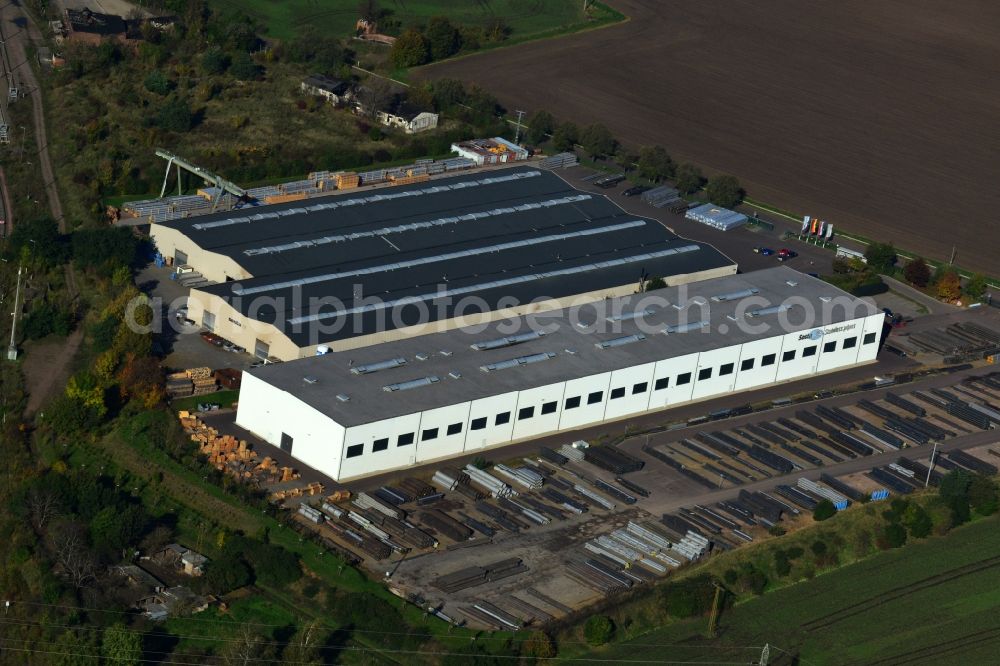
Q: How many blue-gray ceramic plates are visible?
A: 0